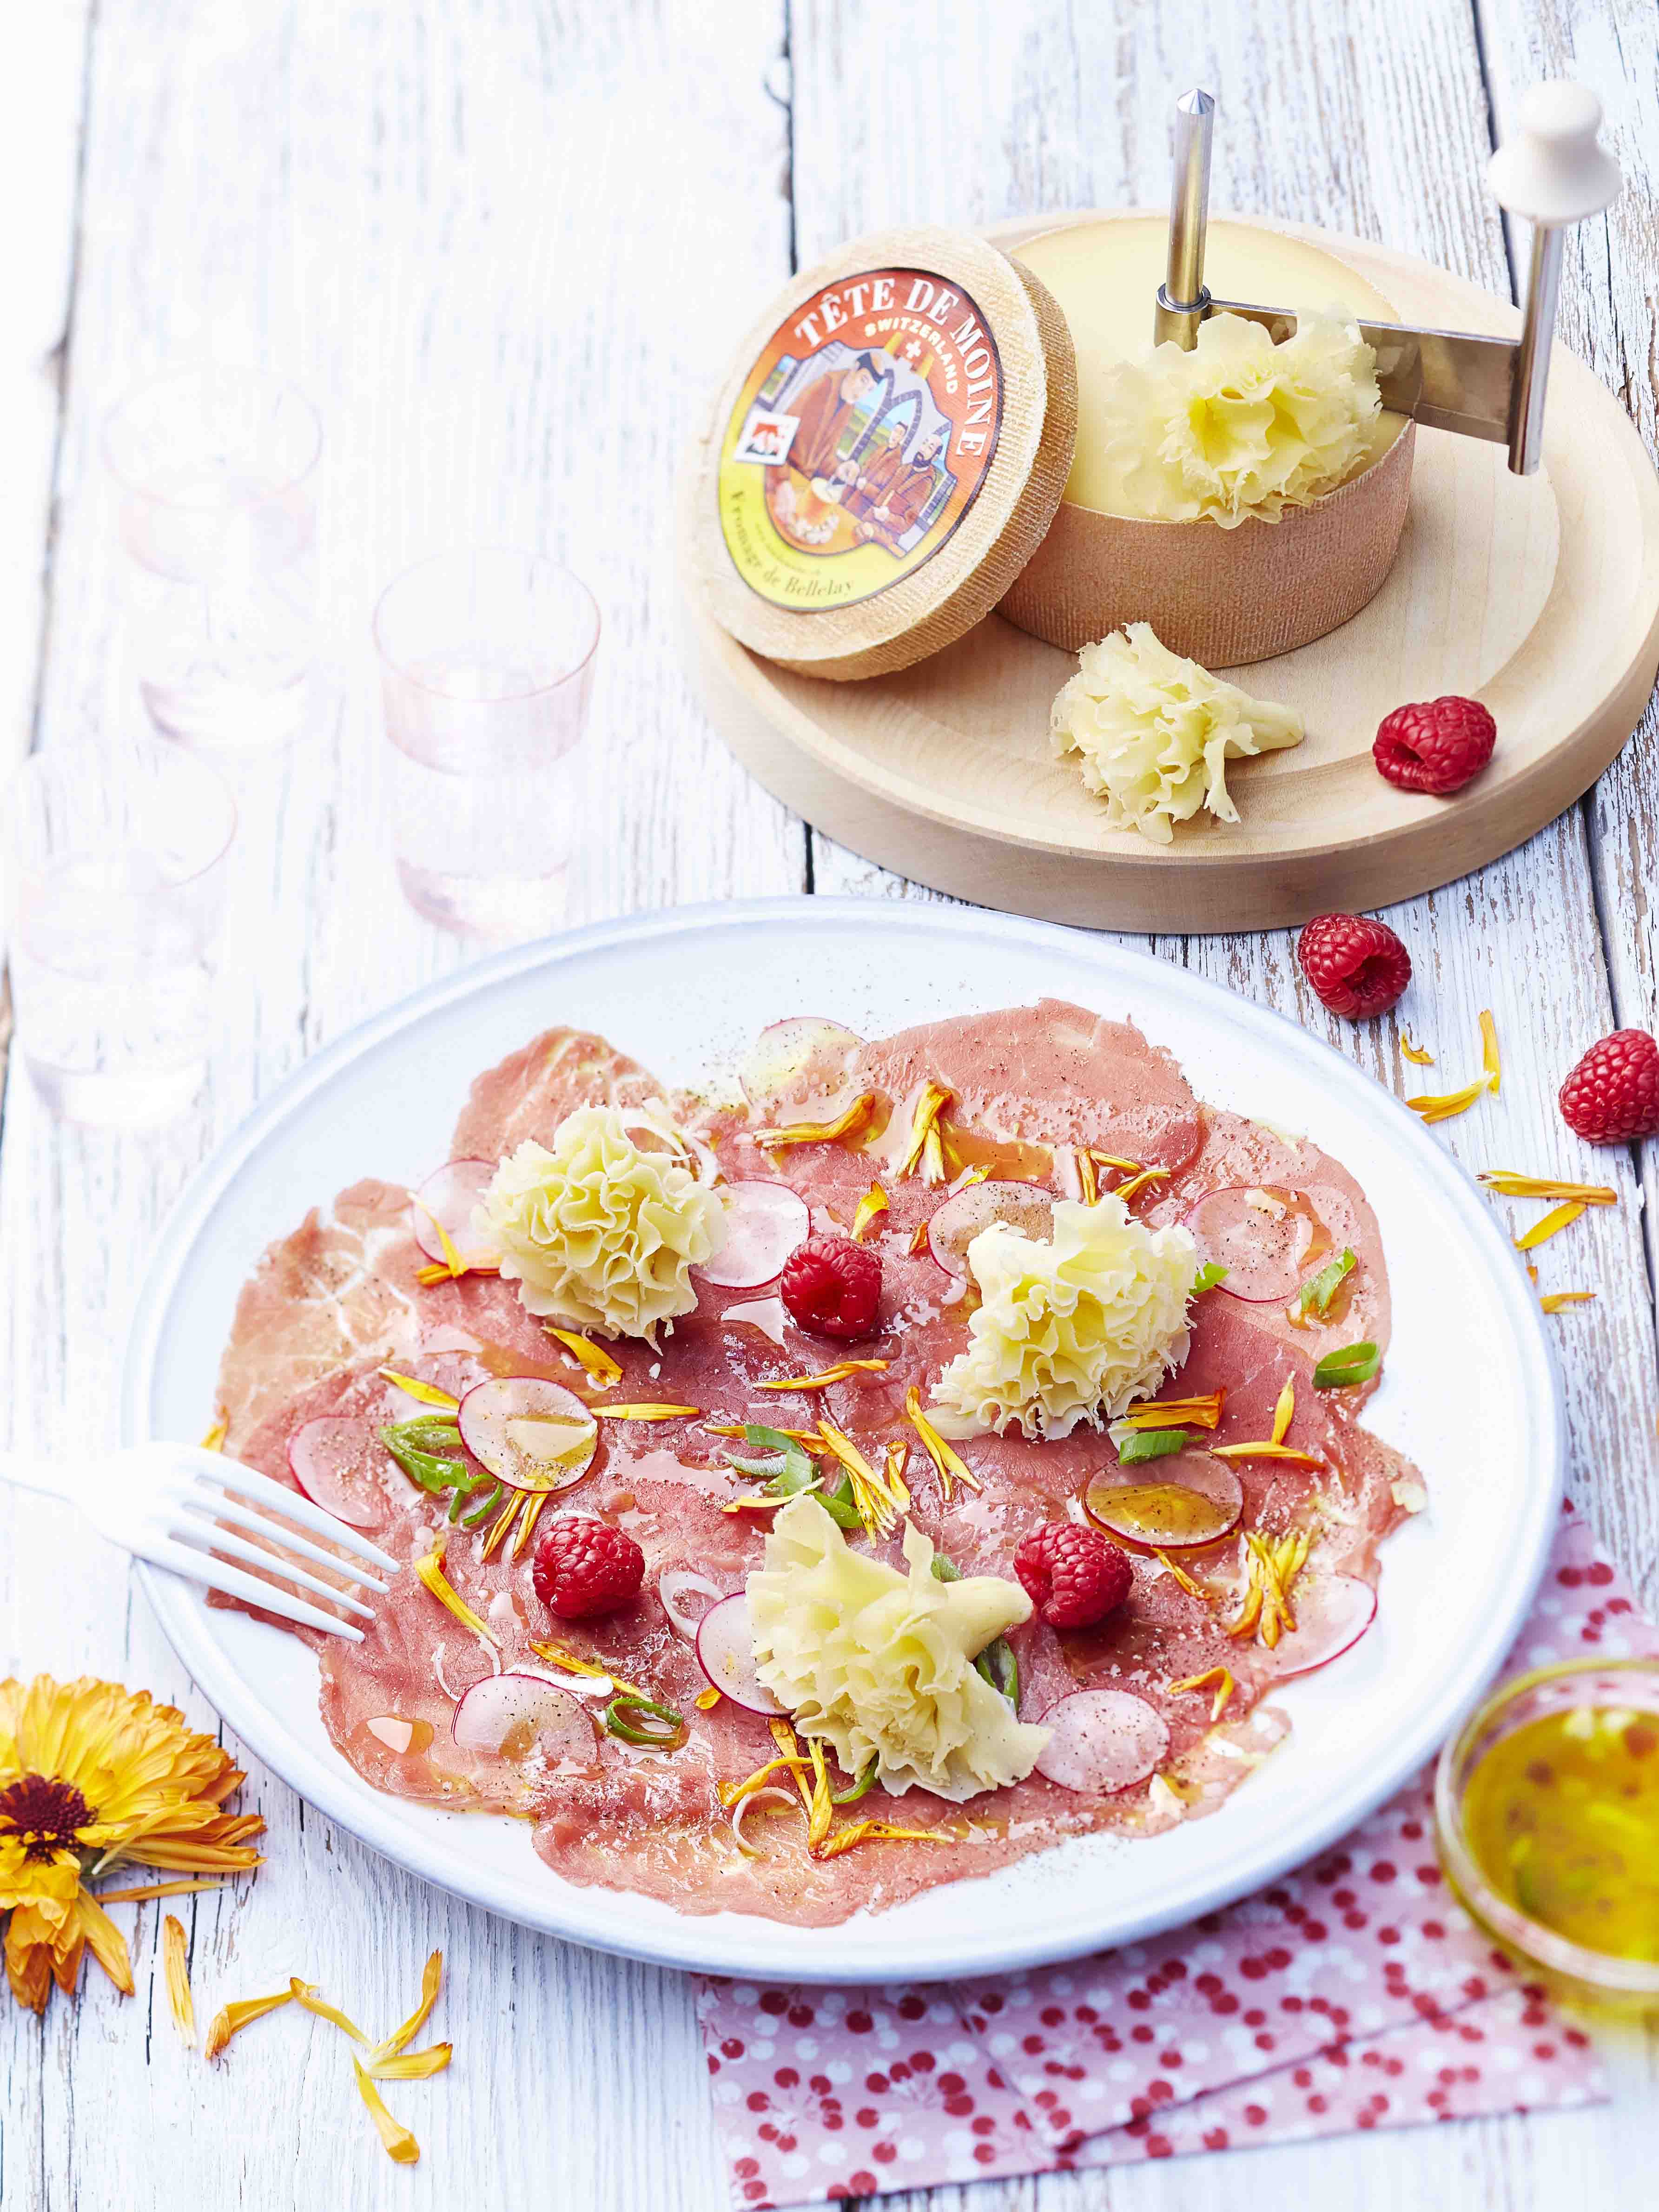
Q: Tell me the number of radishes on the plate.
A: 12